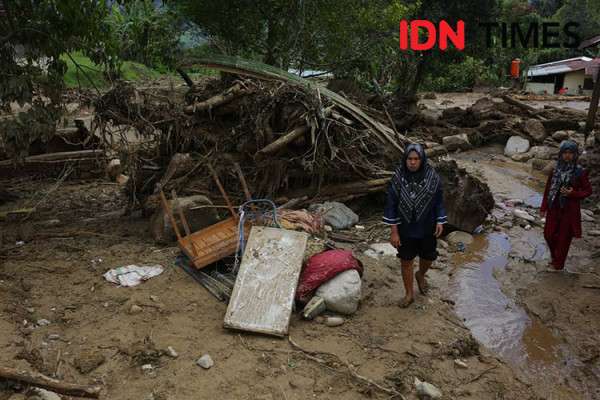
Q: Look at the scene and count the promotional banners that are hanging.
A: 0